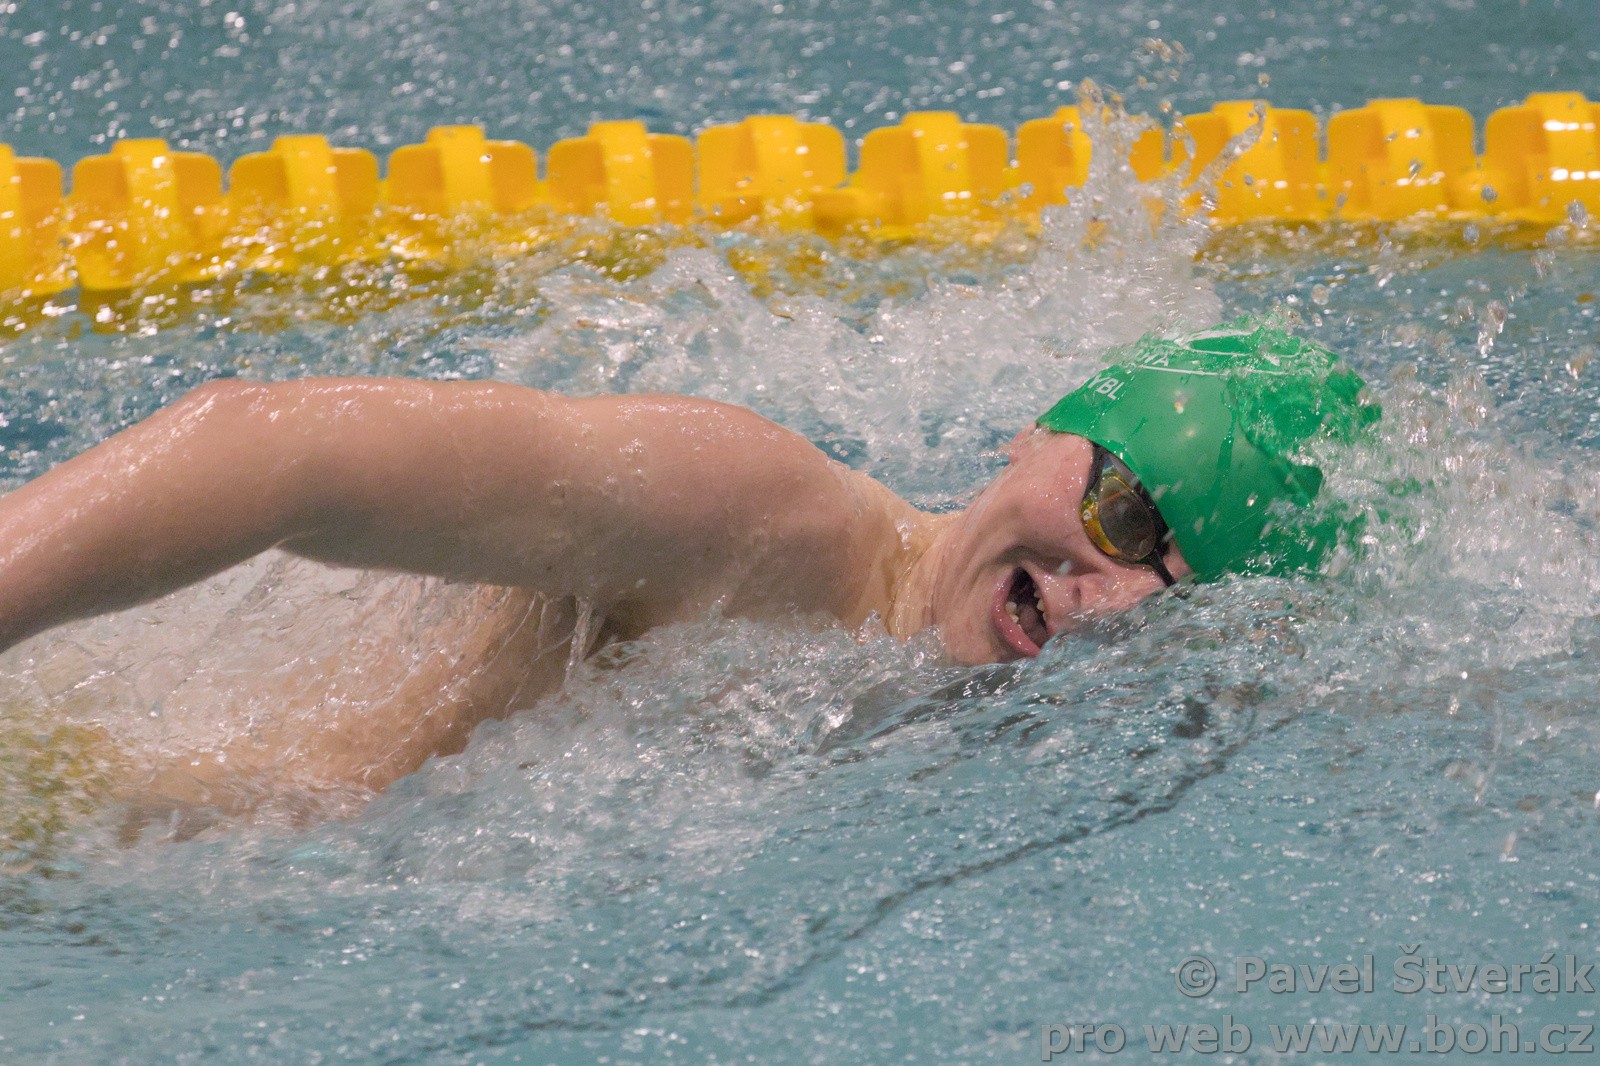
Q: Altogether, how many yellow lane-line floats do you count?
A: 11